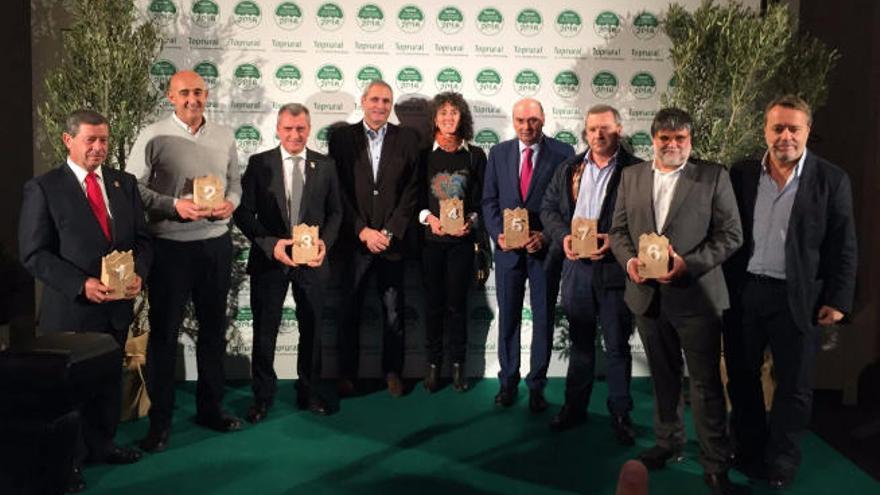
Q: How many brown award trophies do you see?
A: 7